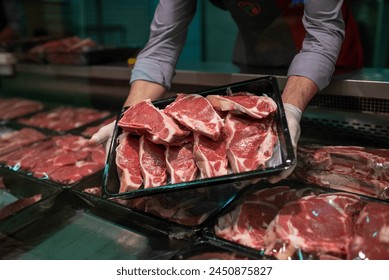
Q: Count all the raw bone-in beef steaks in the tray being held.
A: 8